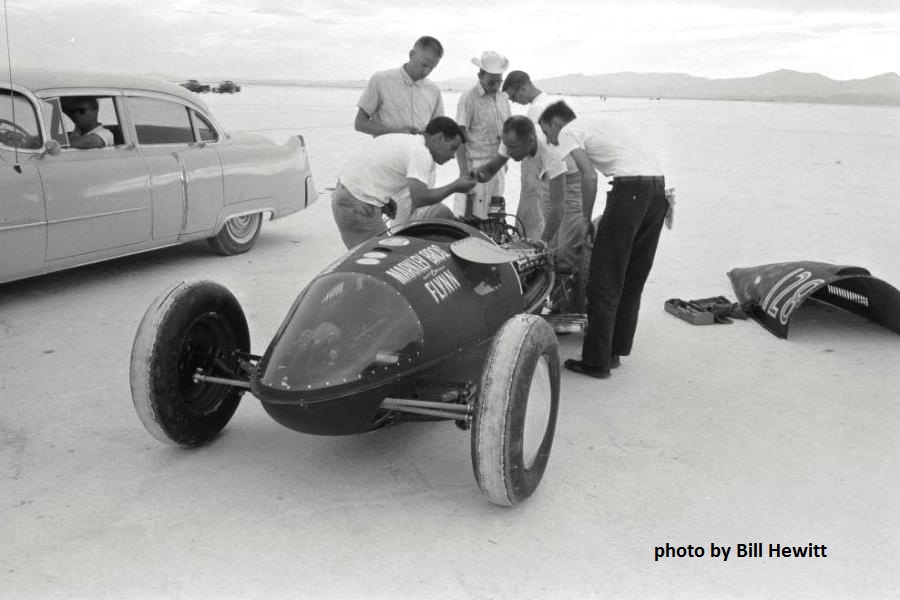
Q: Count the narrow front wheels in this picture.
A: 2